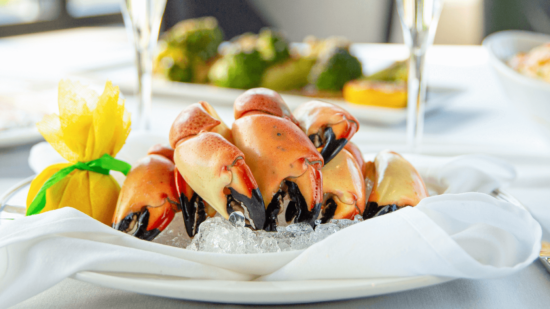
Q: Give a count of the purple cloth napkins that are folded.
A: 0